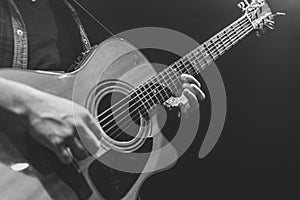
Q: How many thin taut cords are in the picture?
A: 6